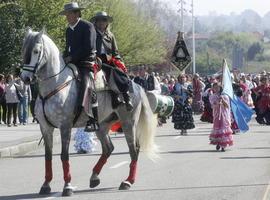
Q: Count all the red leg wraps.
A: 4